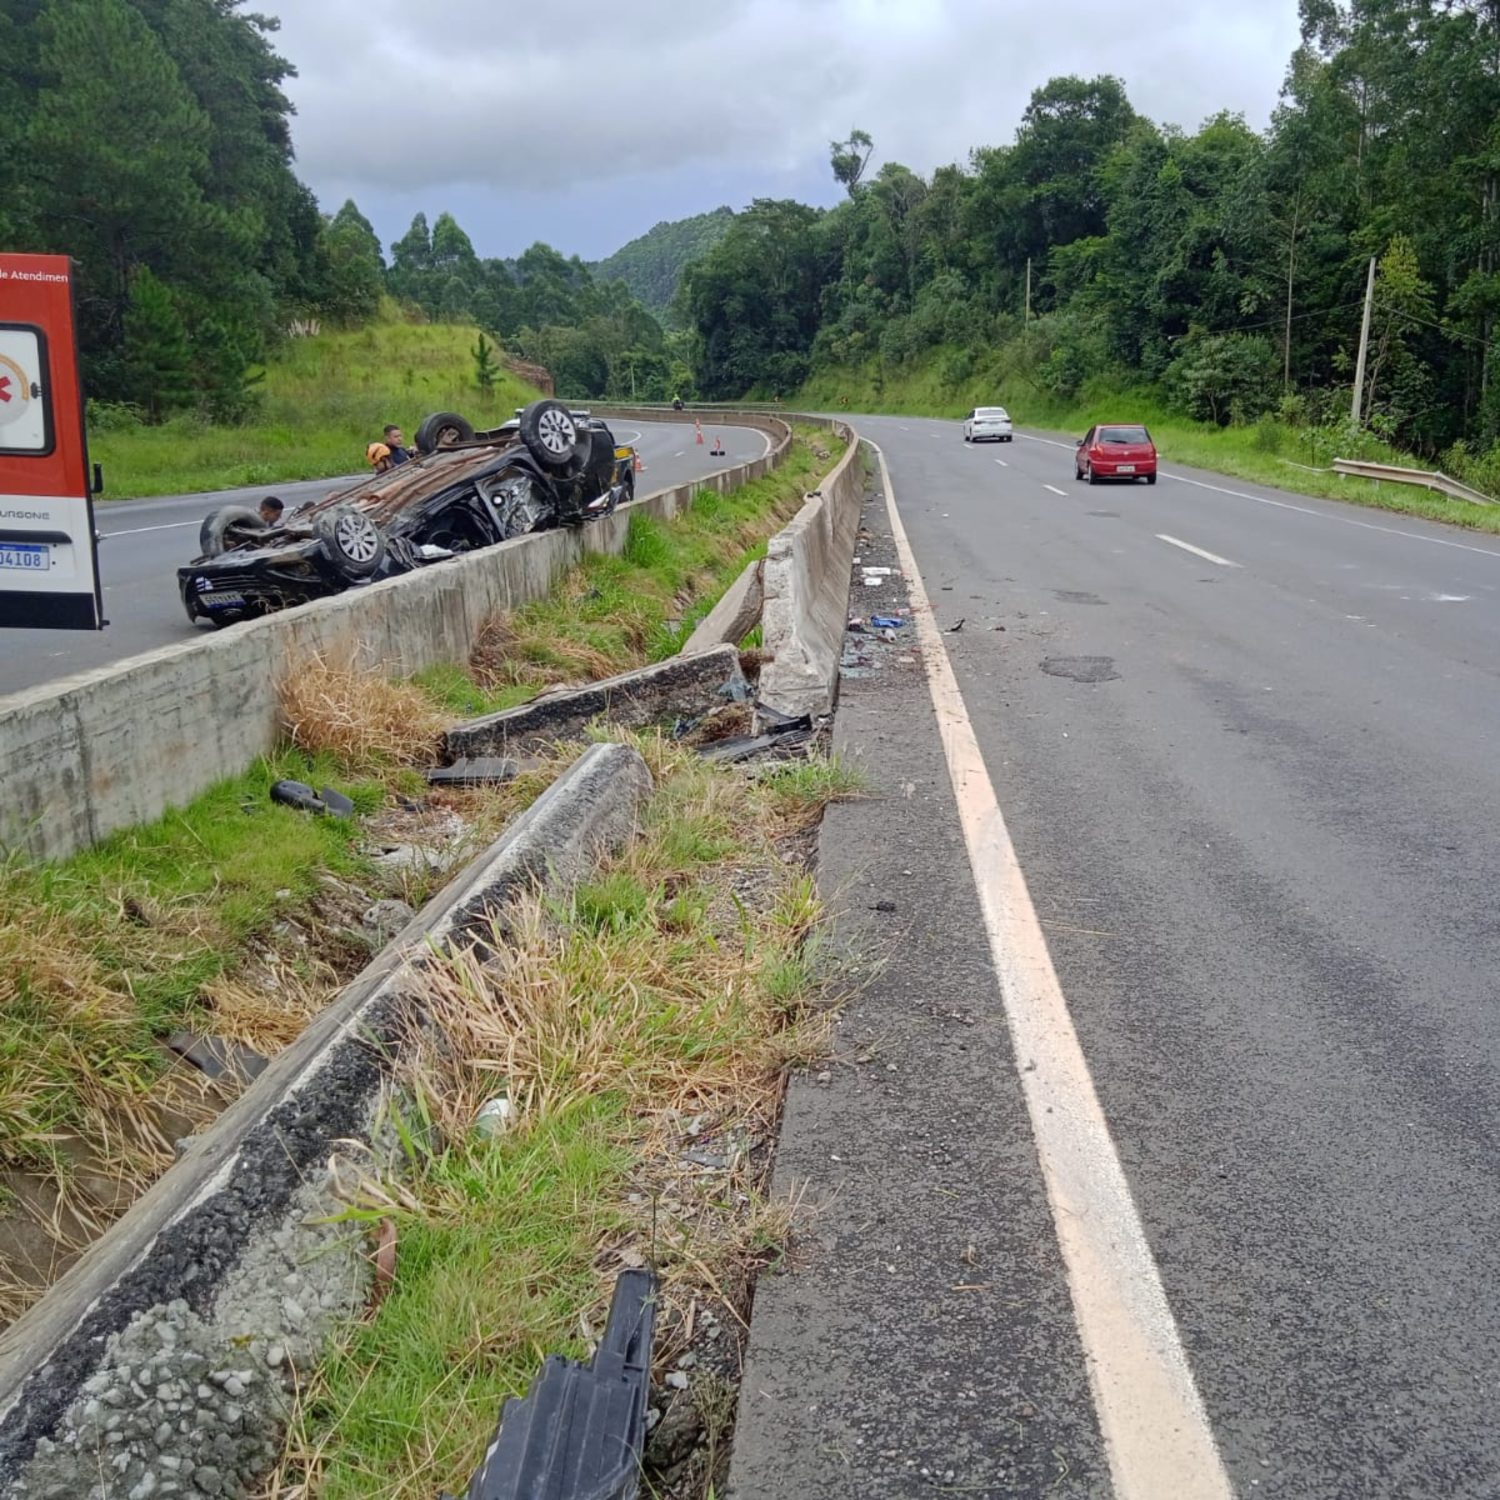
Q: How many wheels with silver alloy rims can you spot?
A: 2